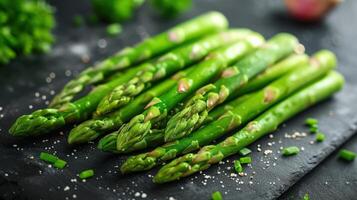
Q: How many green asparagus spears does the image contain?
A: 9